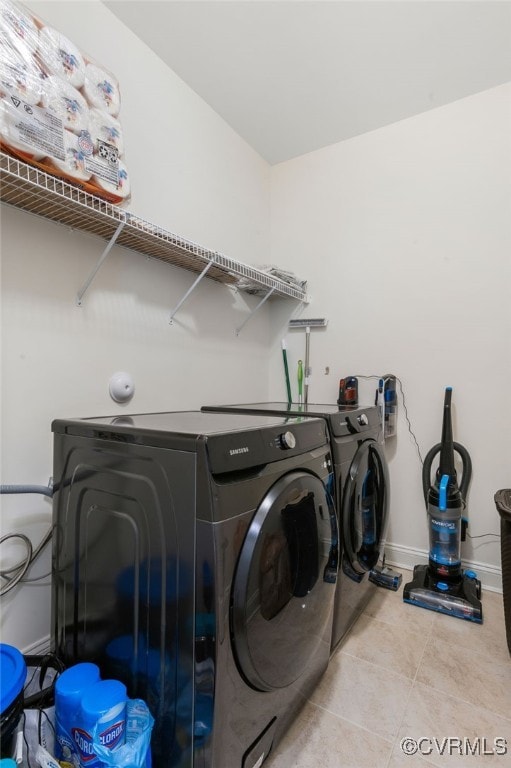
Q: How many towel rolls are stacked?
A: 9